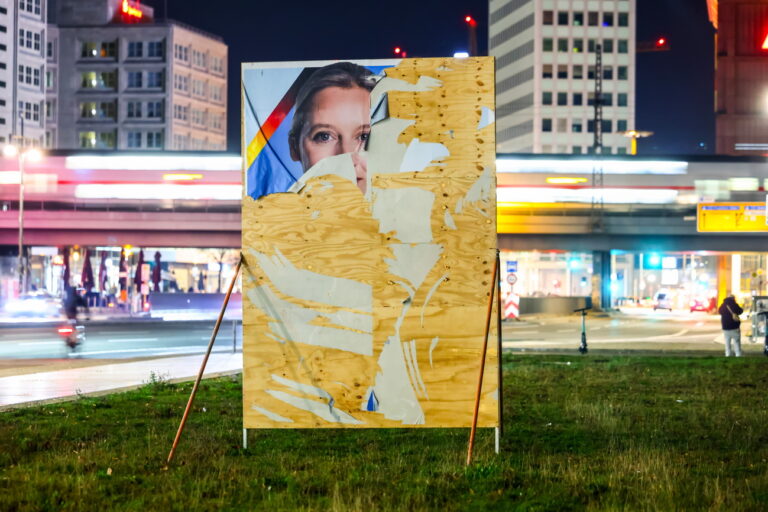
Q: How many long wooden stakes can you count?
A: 2